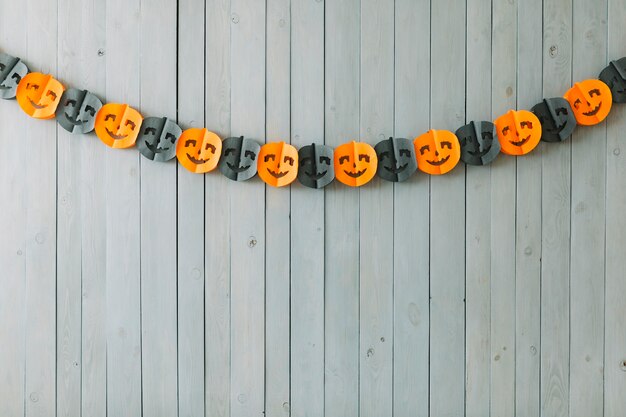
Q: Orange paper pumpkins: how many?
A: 8